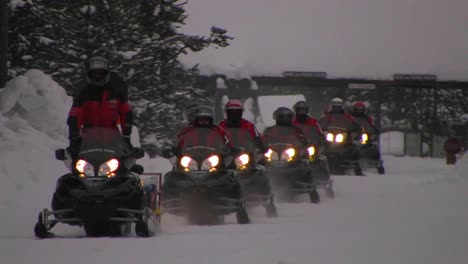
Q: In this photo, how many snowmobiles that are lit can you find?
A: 7